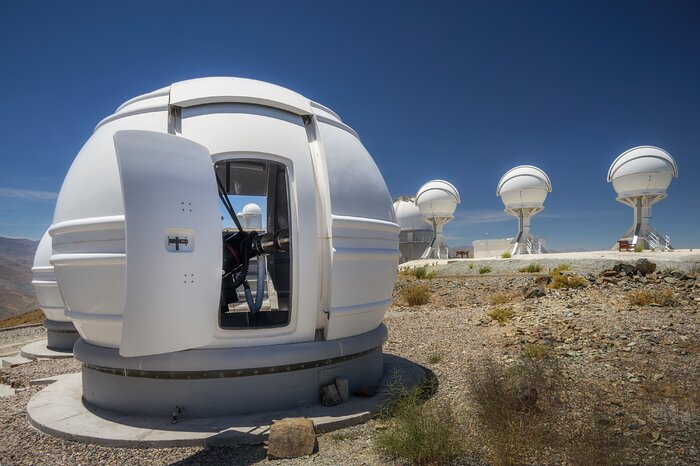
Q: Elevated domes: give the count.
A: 3